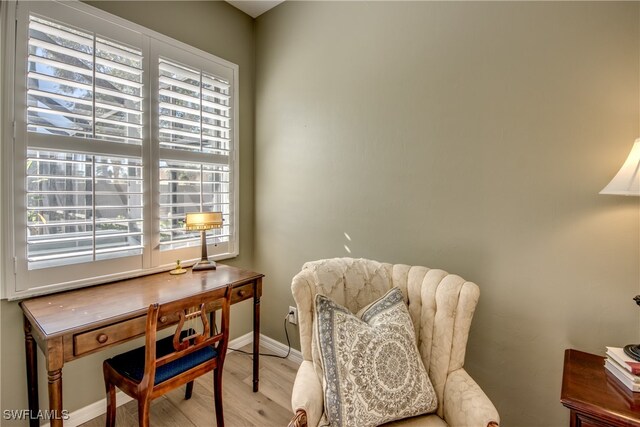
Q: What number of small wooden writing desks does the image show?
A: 1